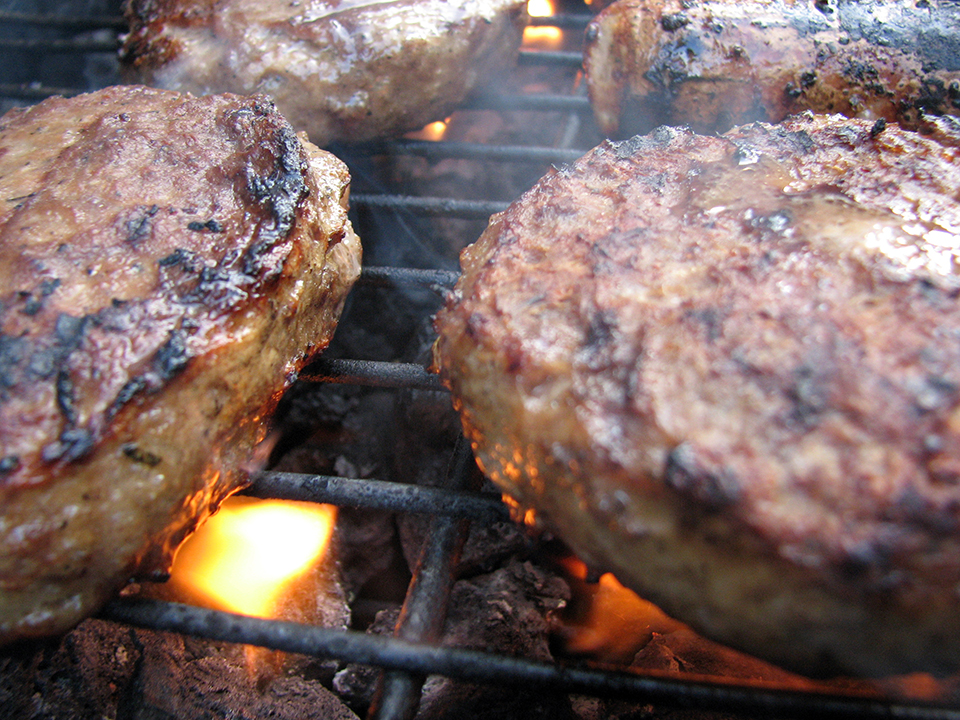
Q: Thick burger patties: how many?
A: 3